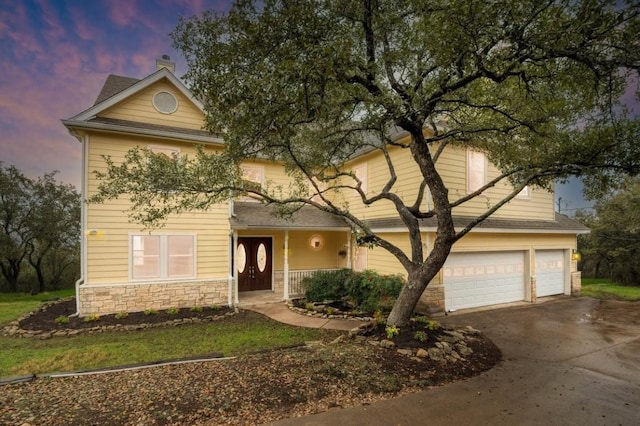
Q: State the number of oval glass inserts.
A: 2